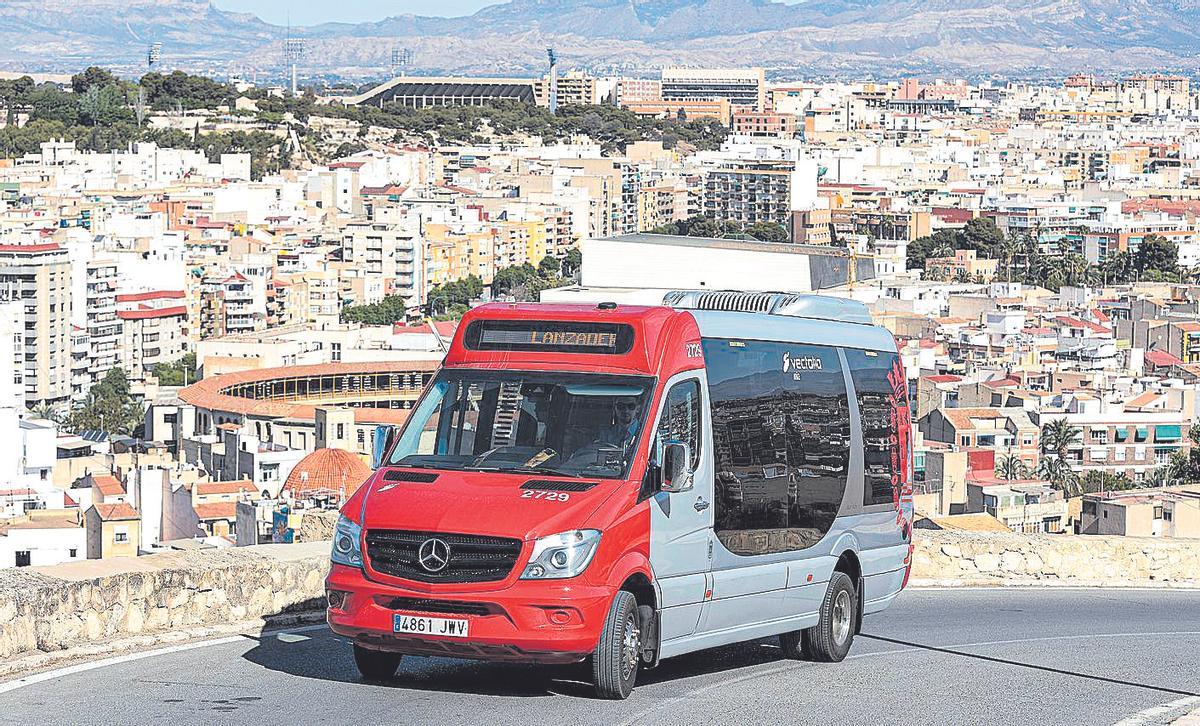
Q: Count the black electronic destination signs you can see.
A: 1